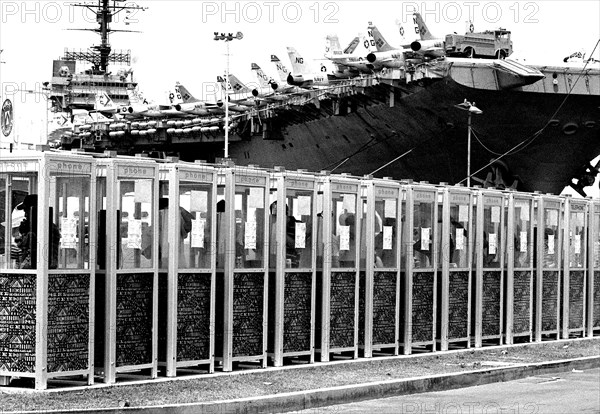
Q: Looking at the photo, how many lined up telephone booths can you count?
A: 14